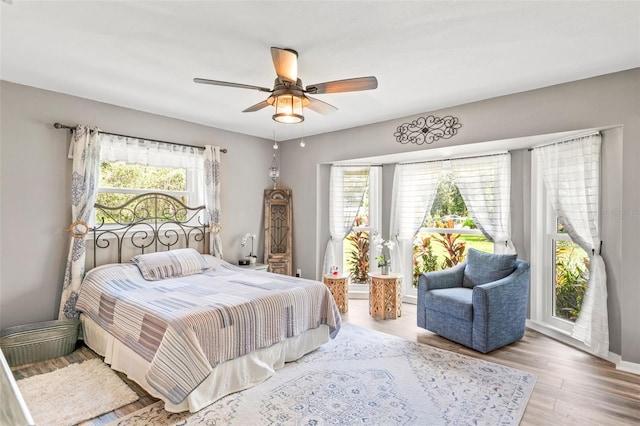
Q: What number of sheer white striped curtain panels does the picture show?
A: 4